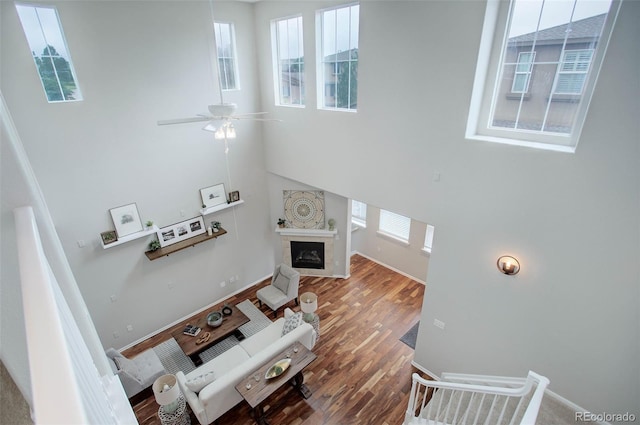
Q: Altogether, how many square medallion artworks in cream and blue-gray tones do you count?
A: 1